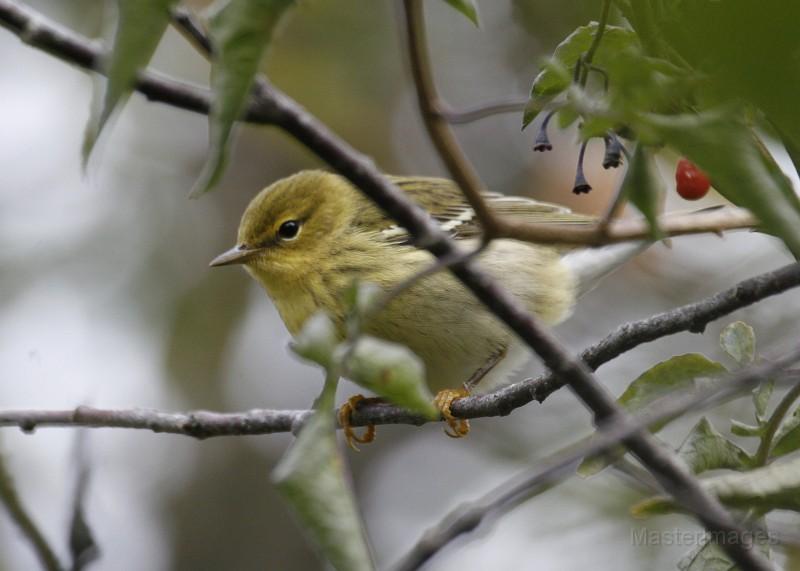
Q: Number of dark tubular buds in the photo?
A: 3